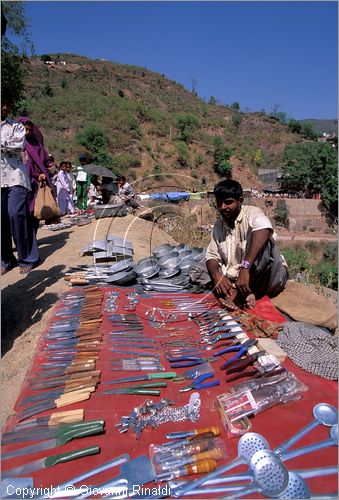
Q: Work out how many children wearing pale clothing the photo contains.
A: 2